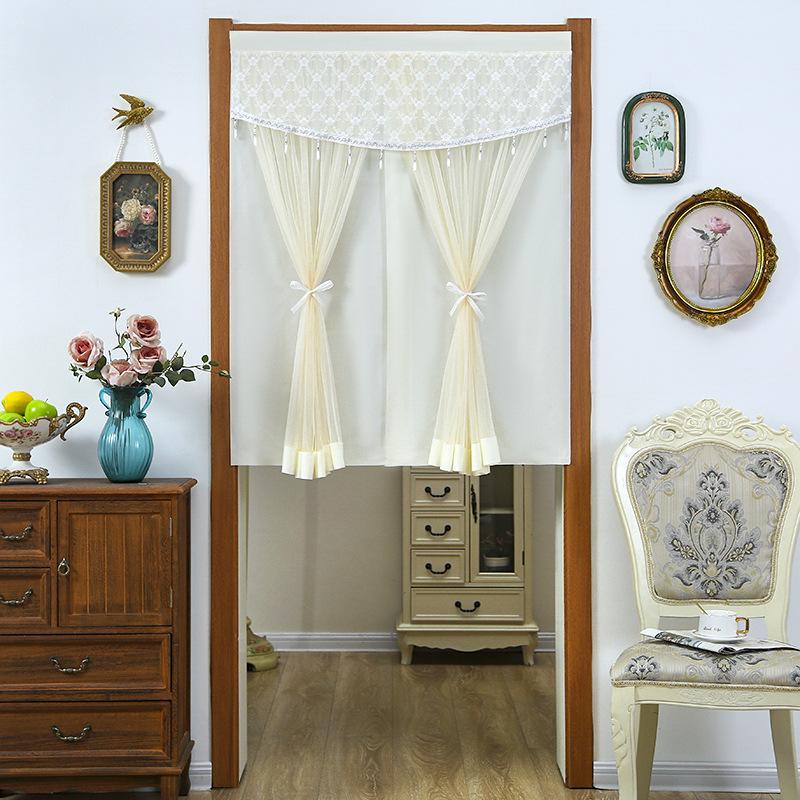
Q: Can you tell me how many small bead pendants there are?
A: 12